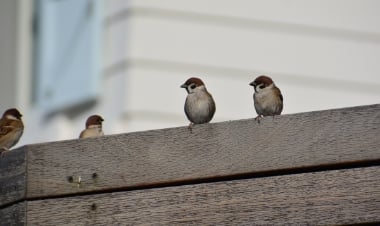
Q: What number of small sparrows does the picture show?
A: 4